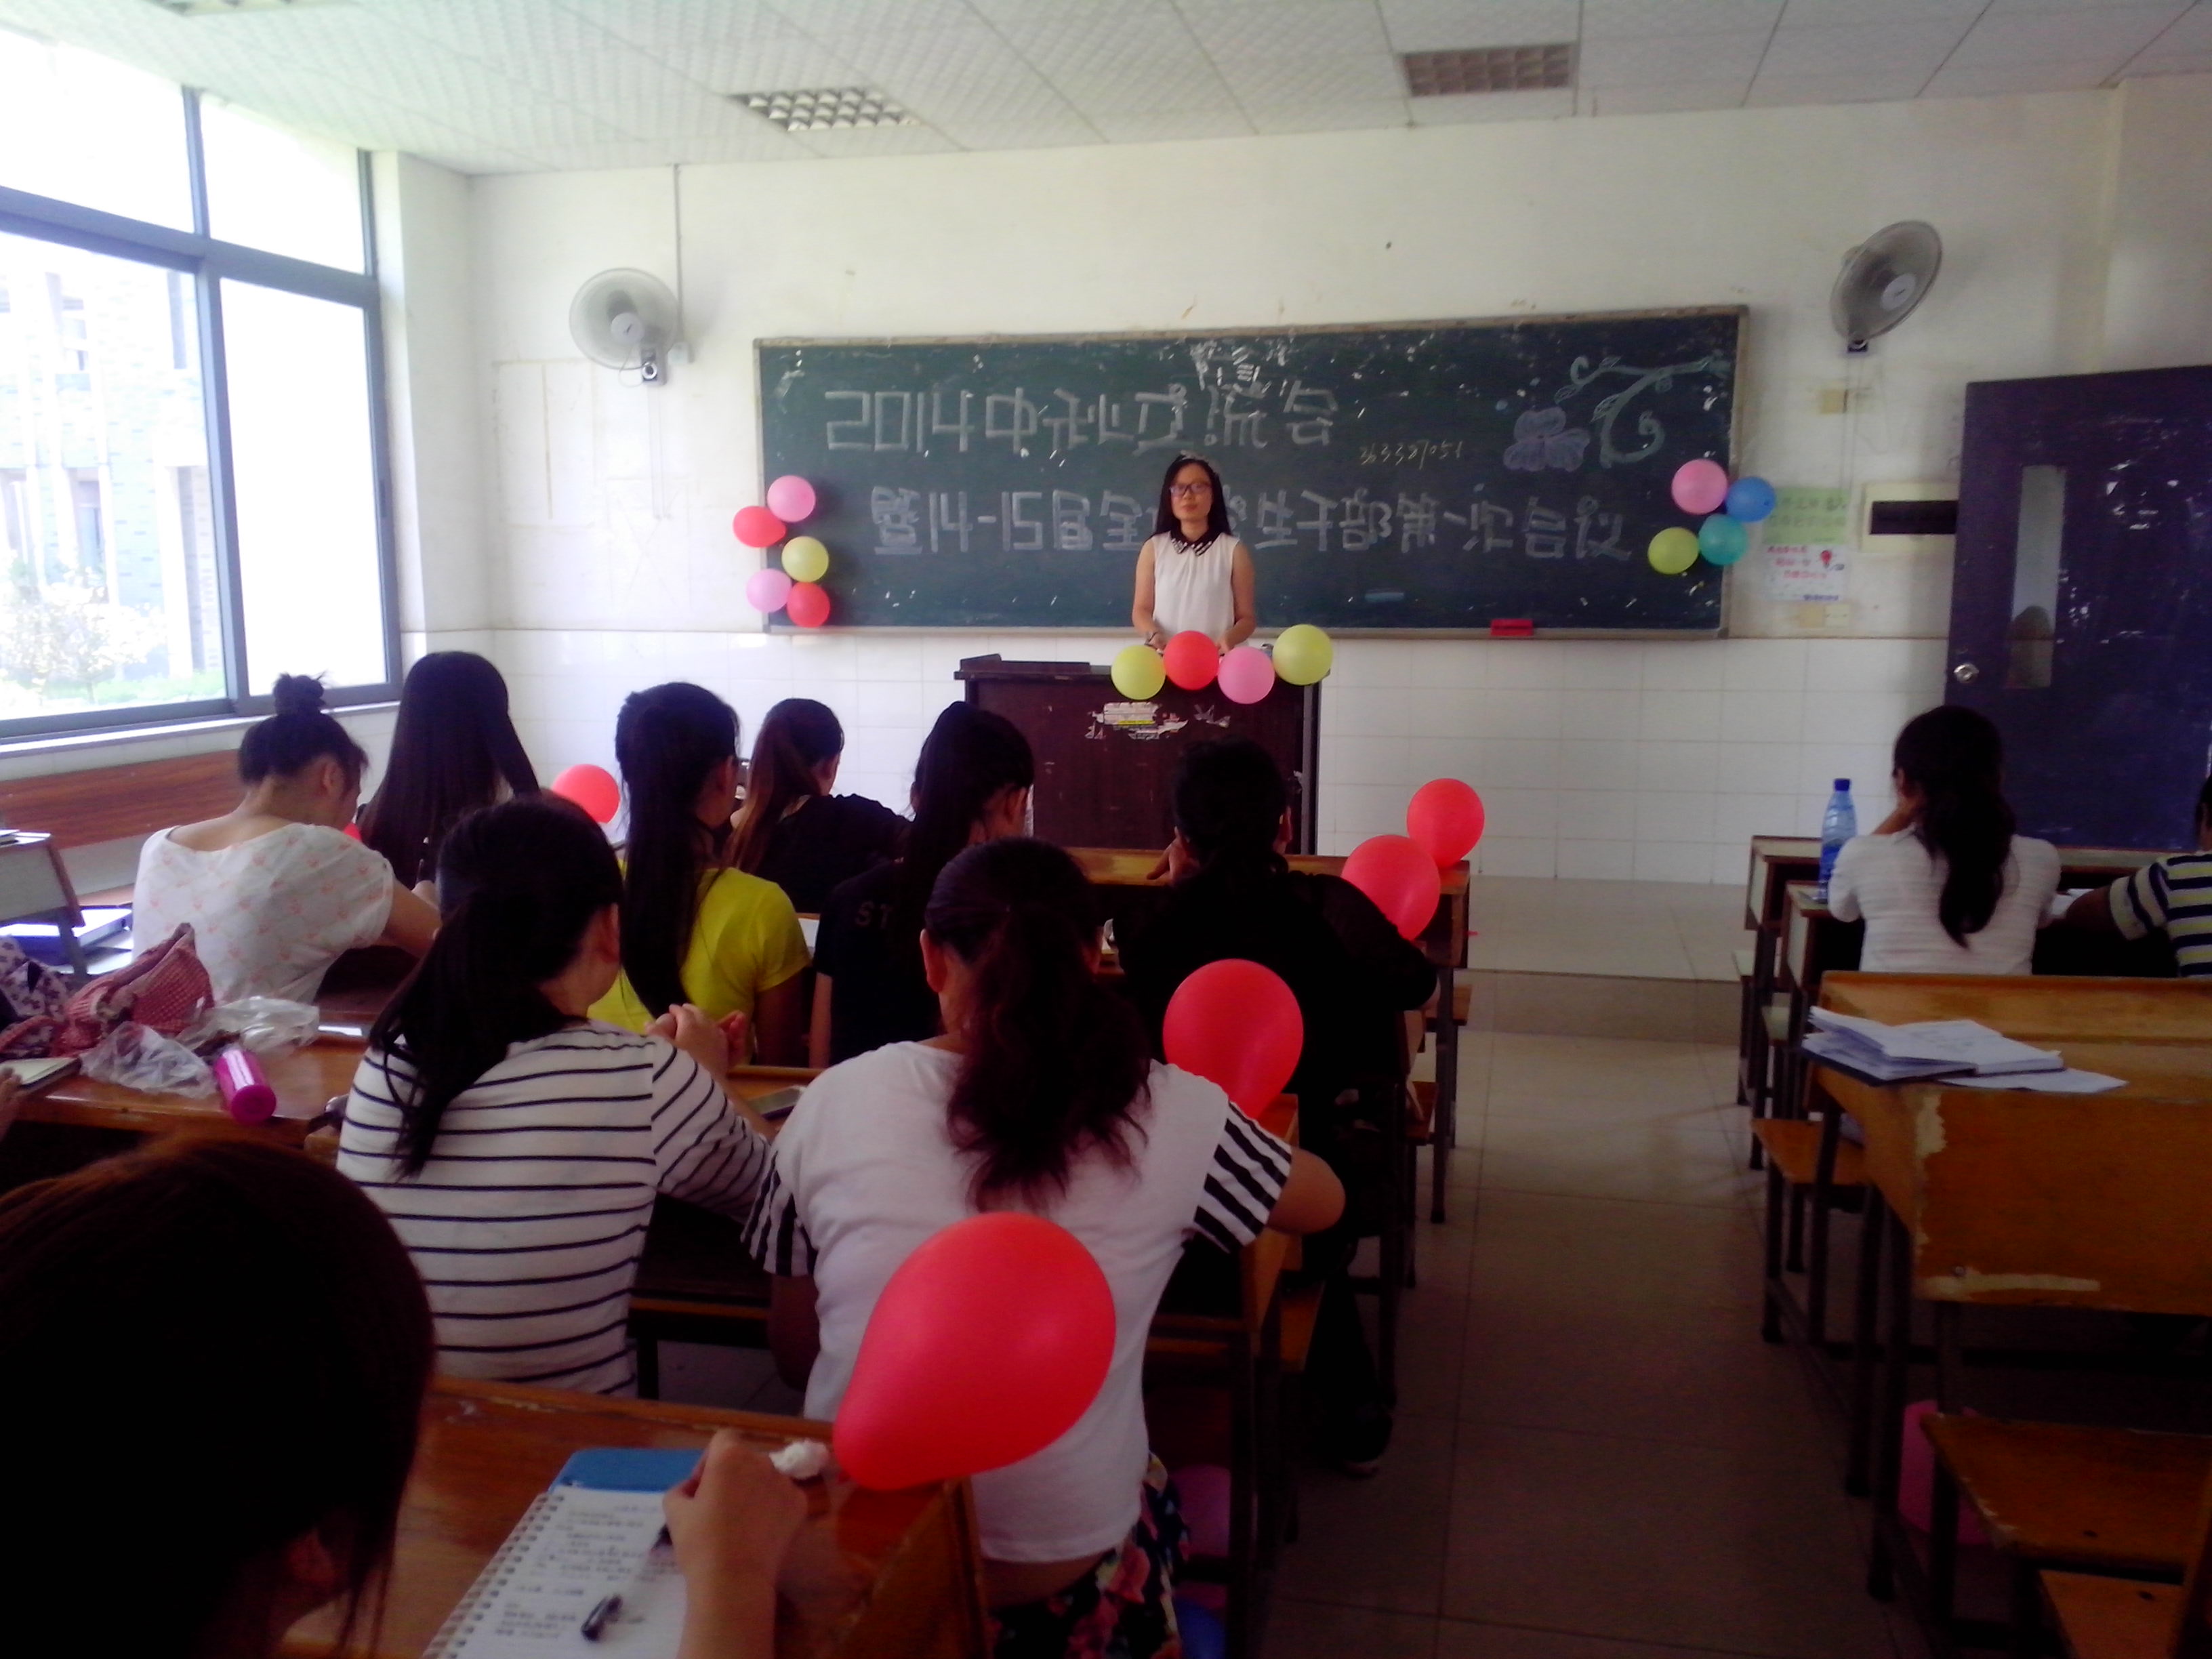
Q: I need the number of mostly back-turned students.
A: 11